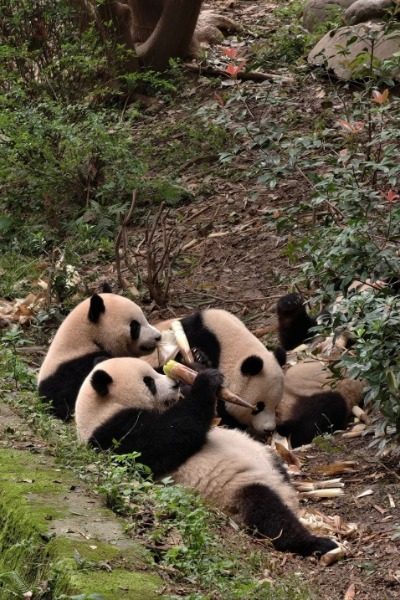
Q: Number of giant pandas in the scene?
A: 4